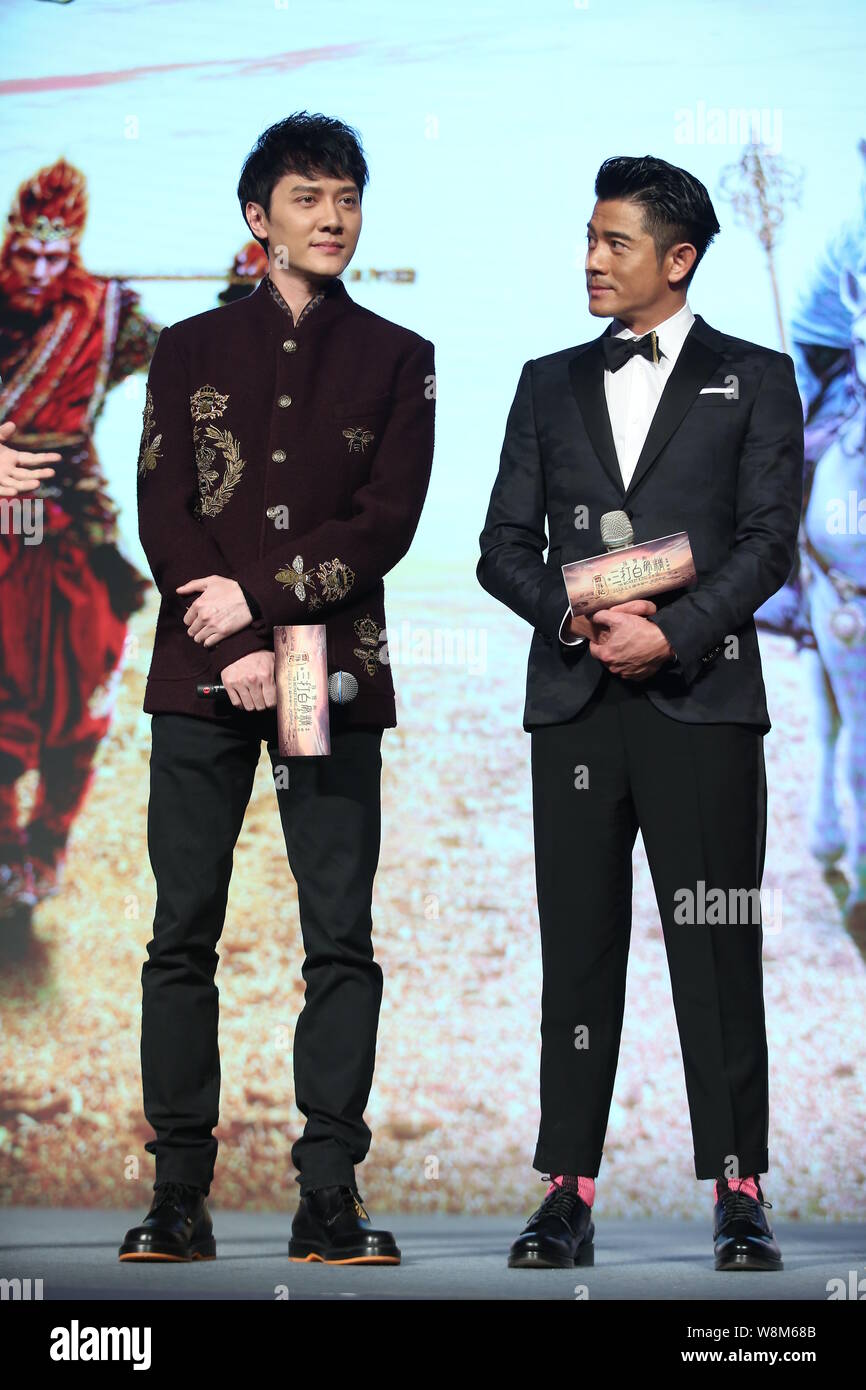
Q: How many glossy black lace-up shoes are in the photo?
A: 4